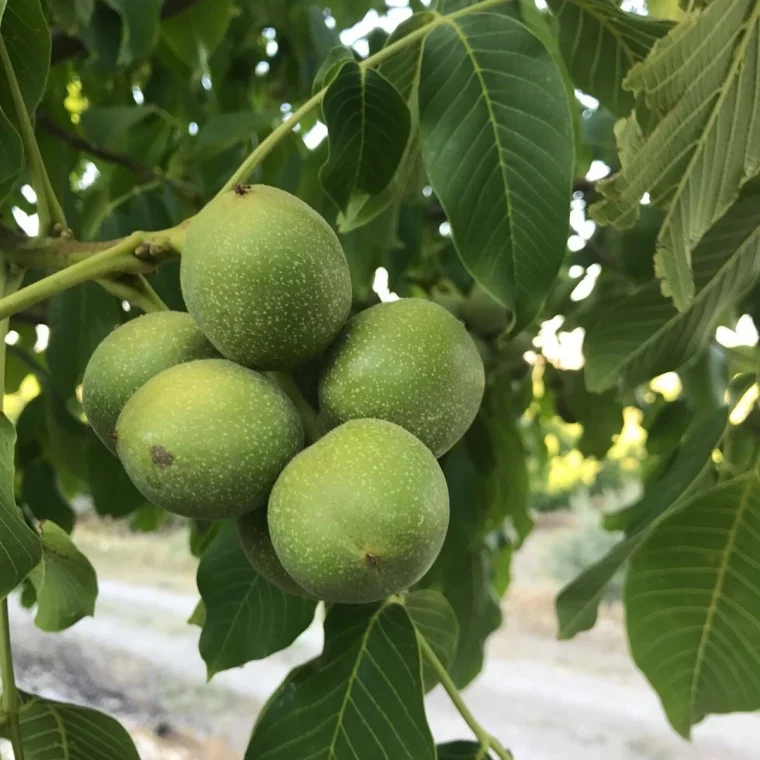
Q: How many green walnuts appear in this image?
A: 6